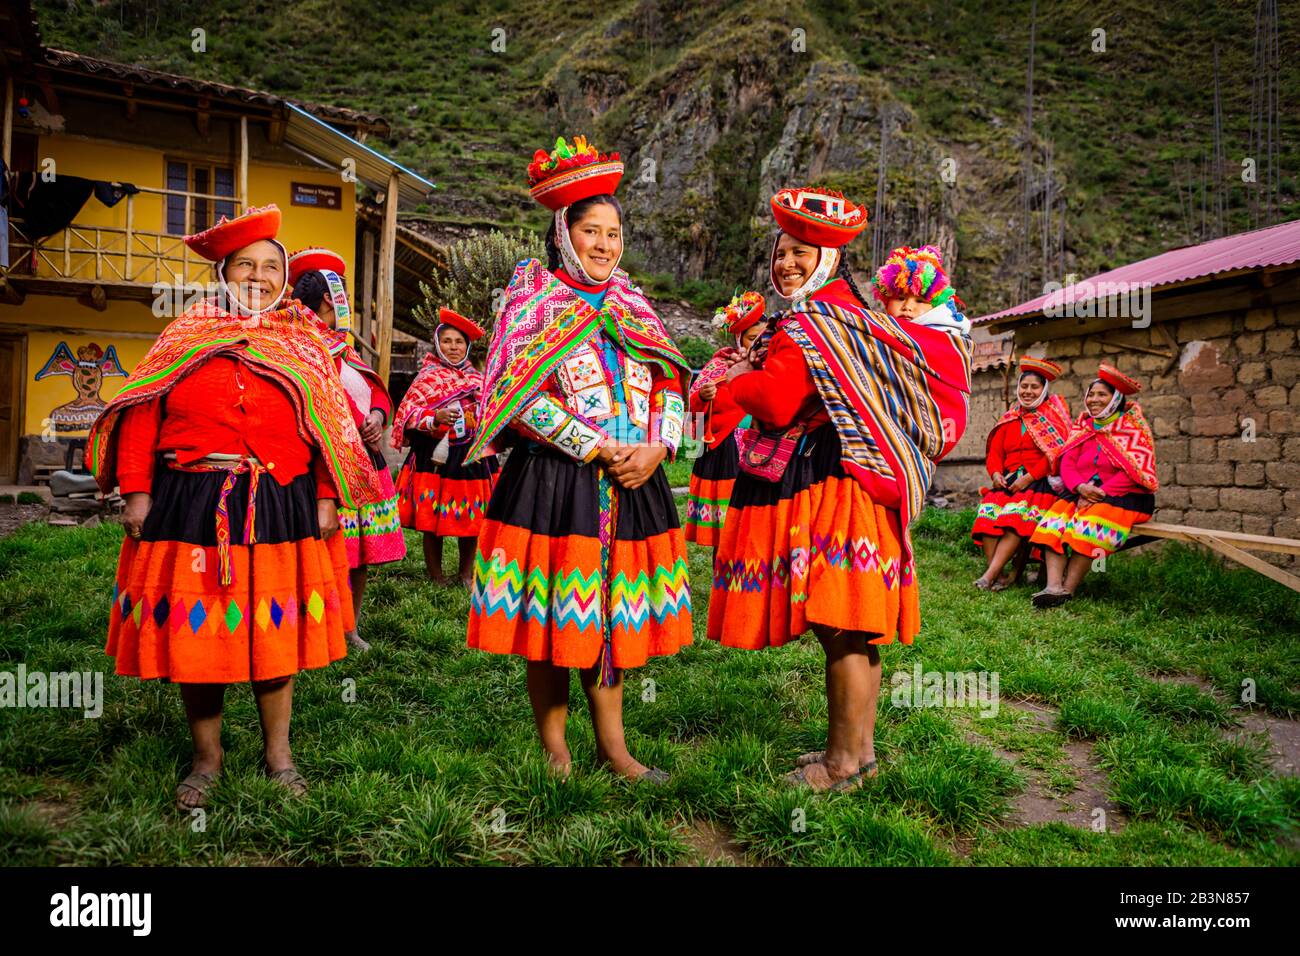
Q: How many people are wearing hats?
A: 9